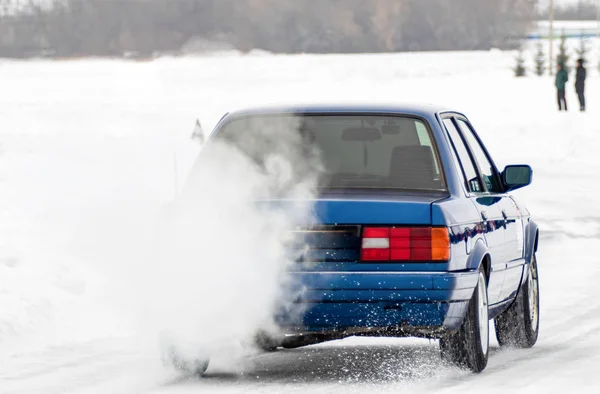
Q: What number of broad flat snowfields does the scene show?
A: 1